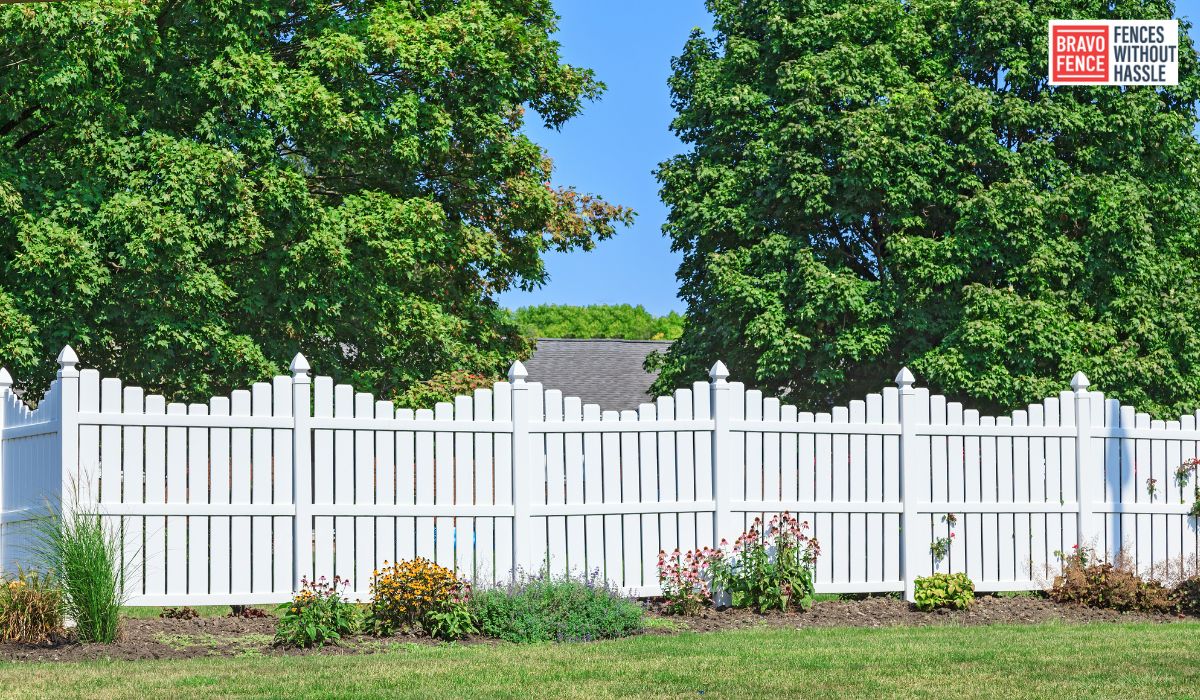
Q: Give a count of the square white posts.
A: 7